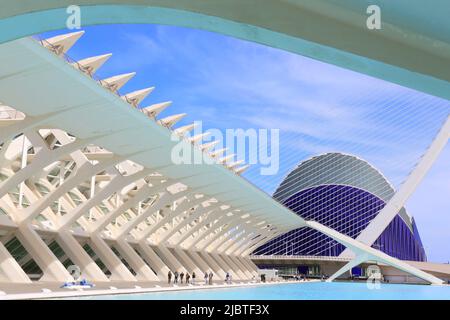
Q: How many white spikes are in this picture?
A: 13